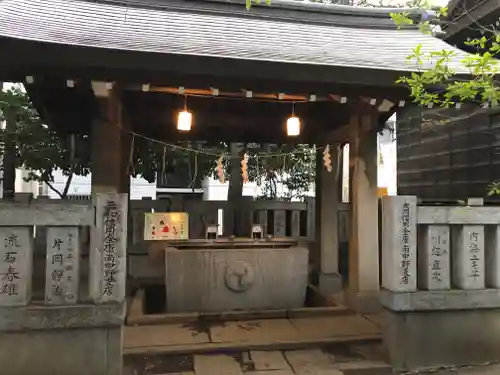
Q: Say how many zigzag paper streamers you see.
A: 3